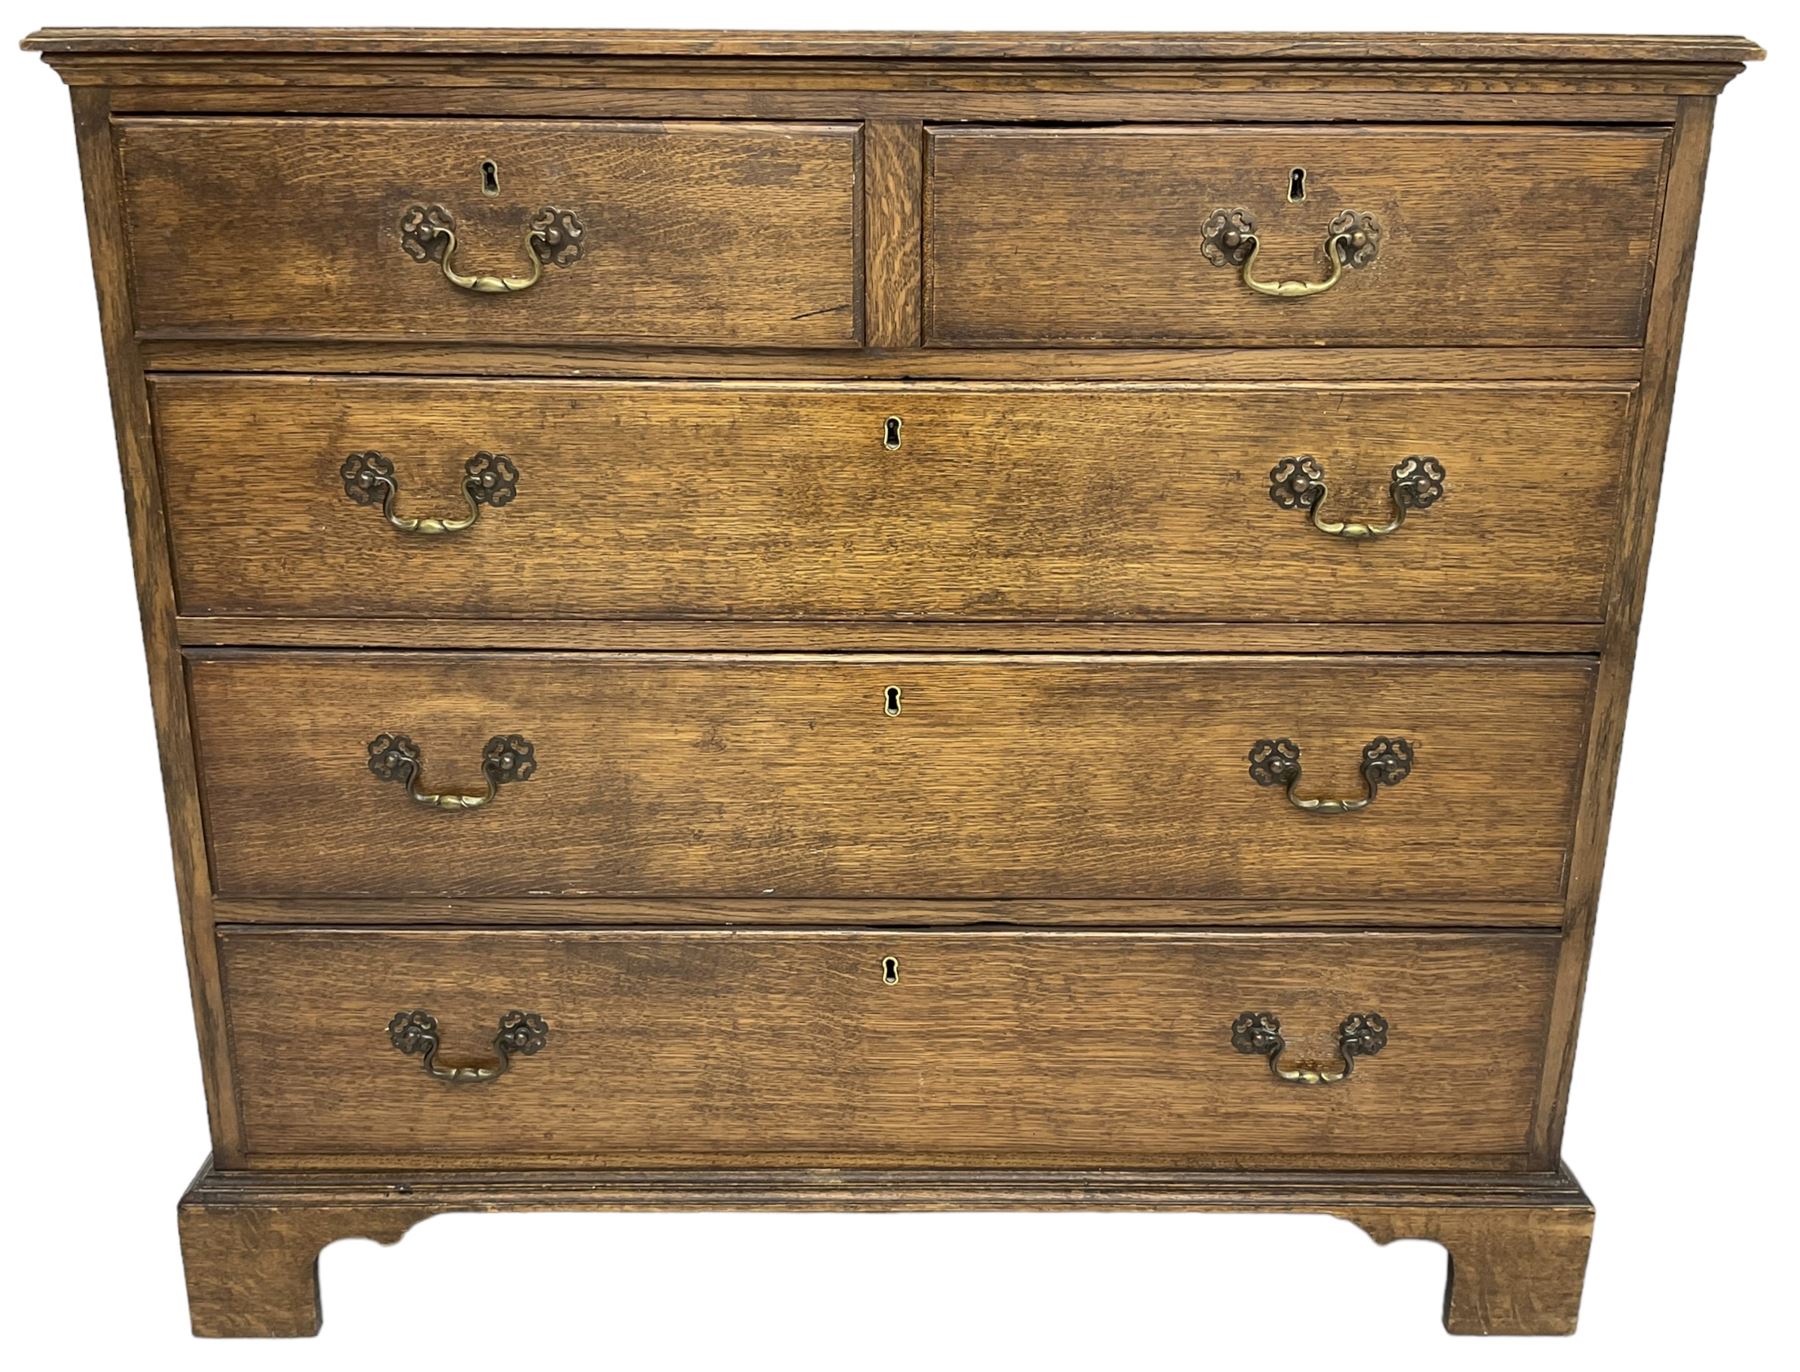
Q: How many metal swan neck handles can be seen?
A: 8